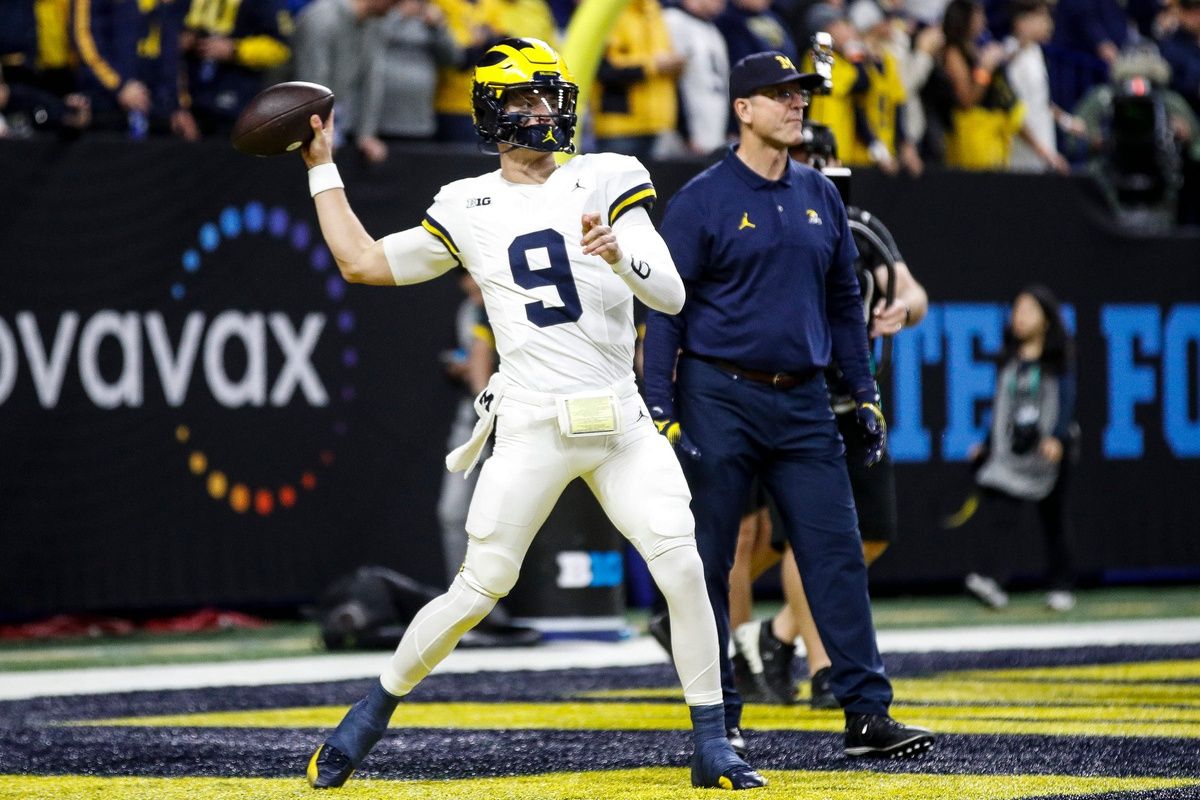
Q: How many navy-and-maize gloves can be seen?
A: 2